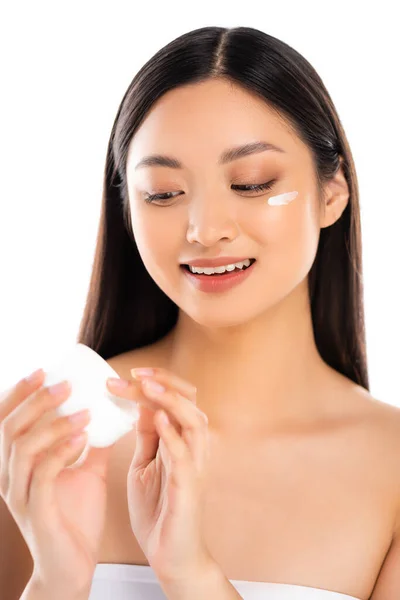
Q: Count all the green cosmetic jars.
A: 0